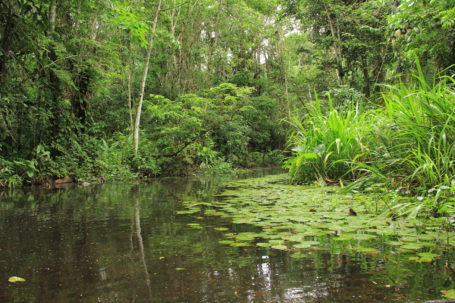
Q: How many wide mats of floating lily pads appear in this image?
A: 1